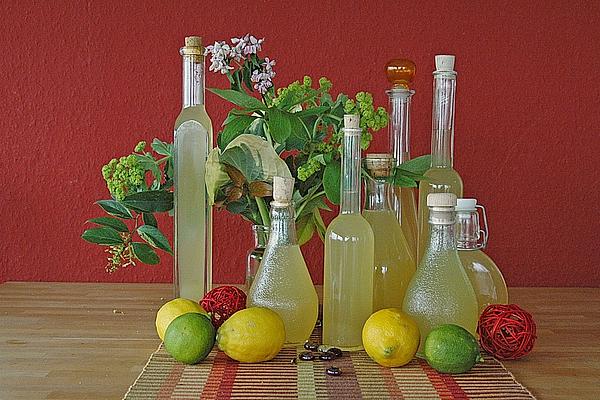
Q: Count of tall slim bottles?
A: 4